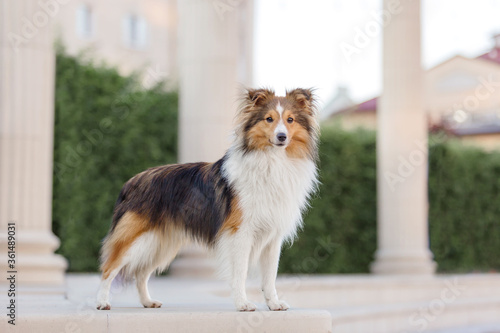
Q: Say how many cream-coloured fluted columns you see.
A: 3